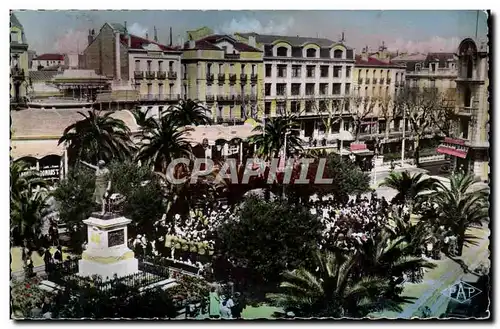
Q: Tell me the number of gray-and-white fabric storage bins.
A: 0